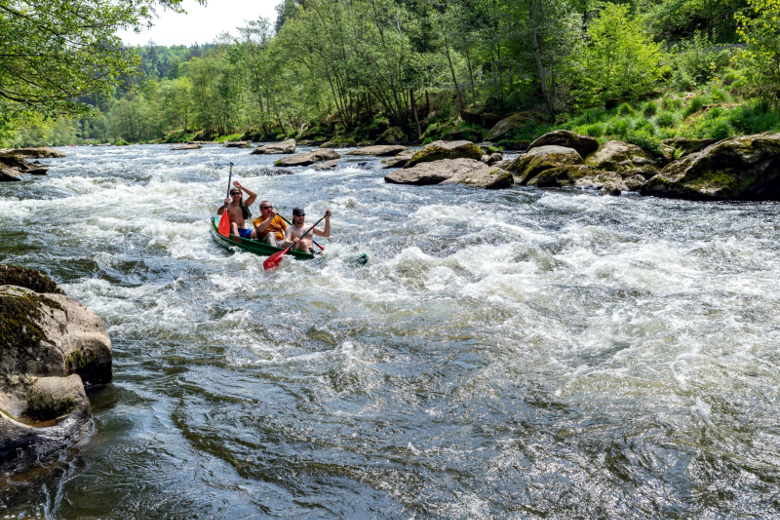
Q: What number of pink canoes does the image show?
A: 0